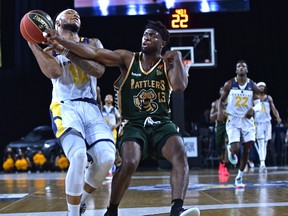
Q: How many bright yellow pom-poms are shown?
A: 4